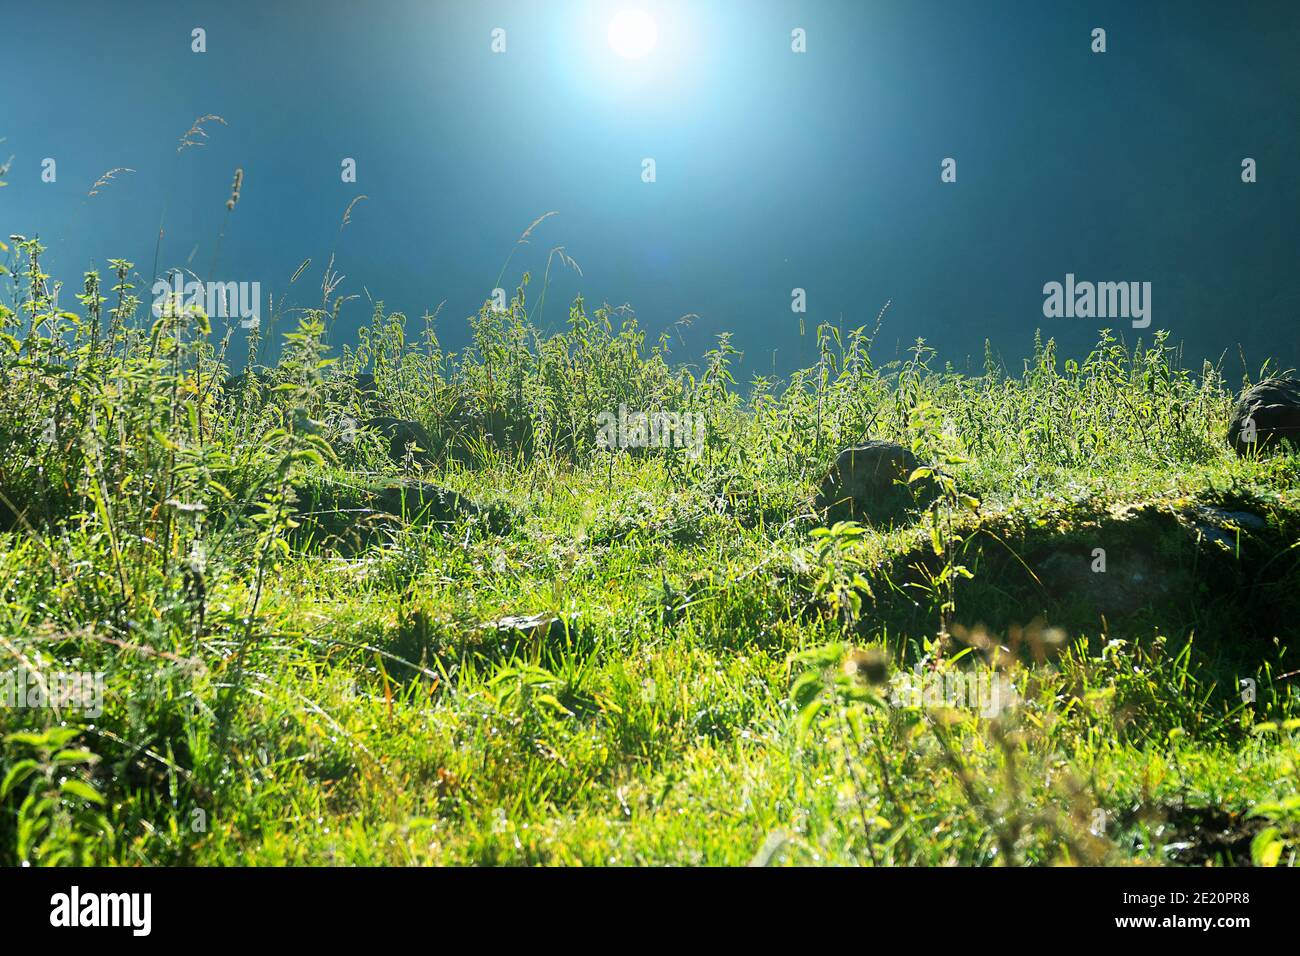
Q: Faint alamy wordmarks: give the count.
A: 5